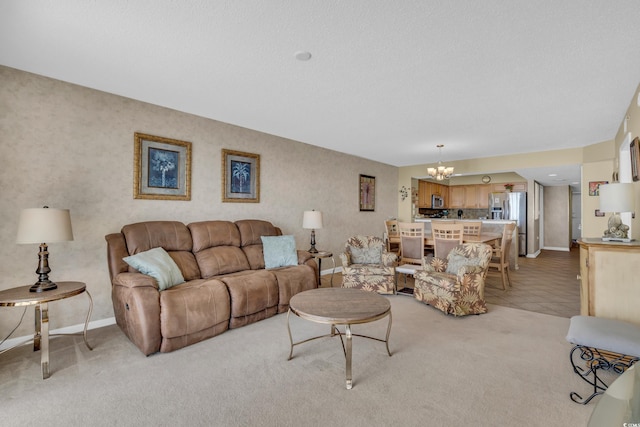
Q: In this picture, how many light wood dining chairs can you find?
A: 6